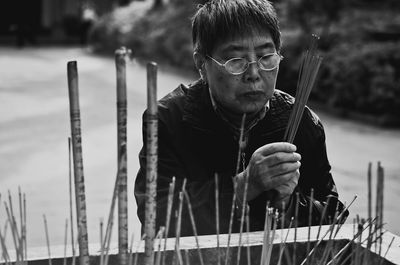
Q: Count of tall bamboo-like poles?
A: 3